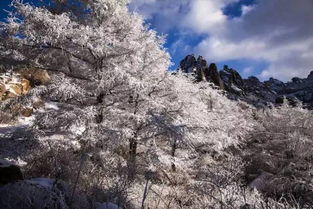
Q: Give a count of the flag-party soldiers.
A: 0